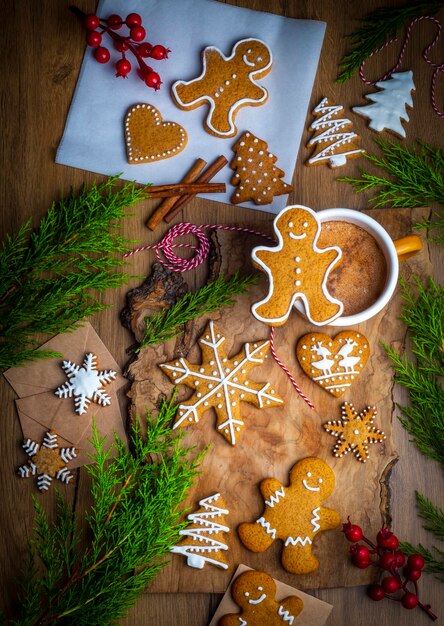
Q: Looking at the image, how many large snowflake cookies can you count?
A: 1